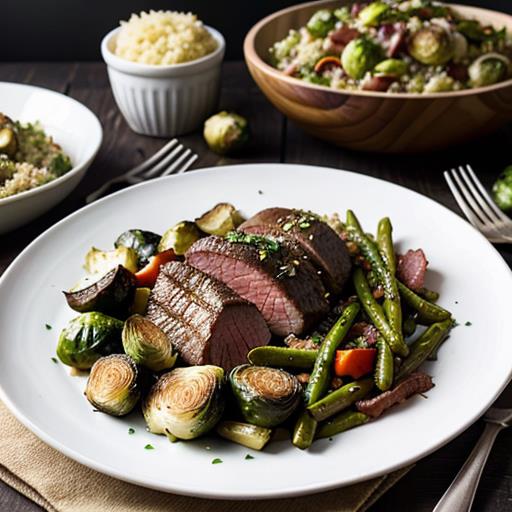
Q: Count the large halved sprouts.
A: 4